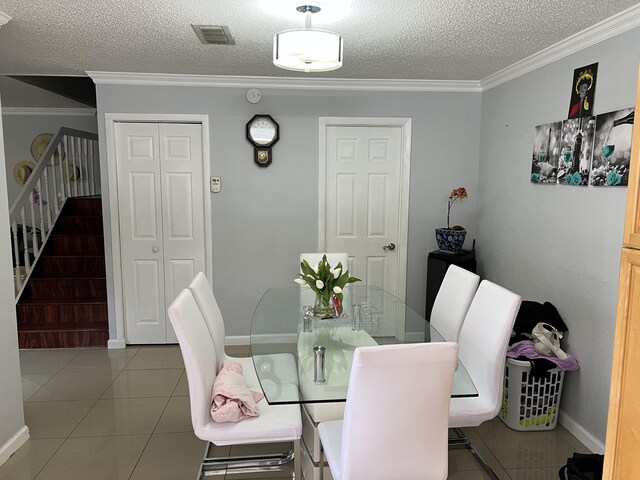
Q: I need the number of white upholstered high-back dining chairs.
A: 6